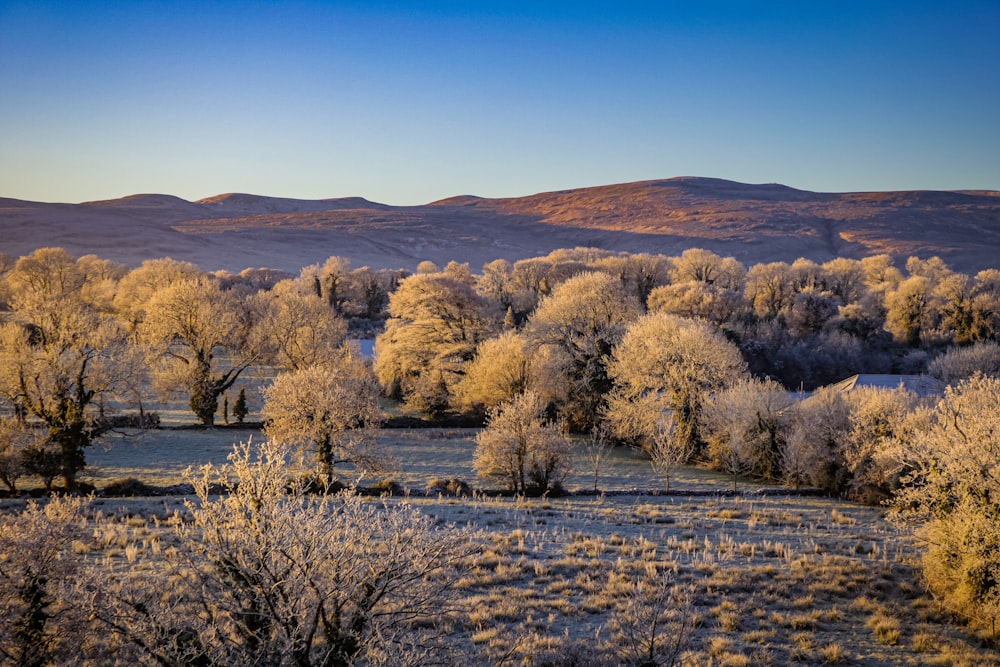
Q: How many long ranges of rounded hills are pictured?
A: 1